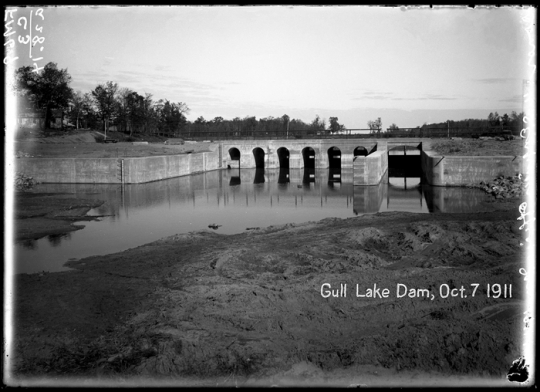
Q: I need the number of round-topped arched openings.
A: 6